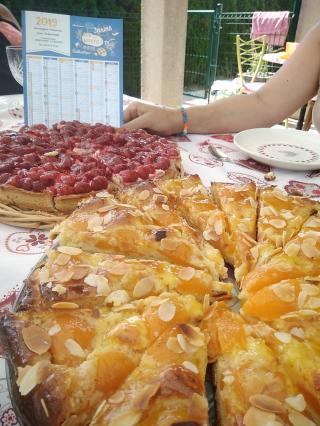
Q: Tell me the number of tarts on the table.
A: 2